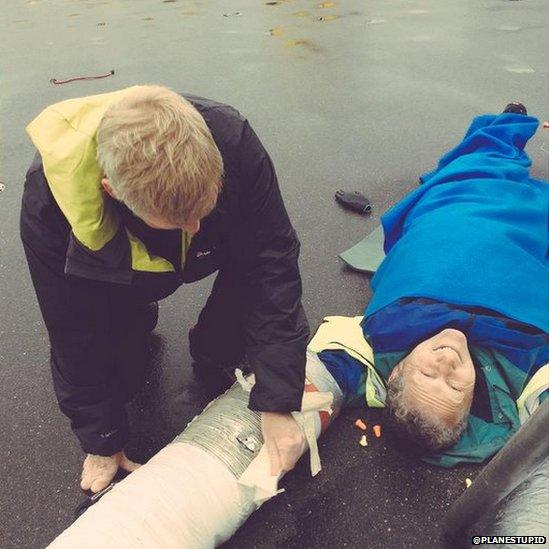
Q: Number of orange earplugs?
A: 2